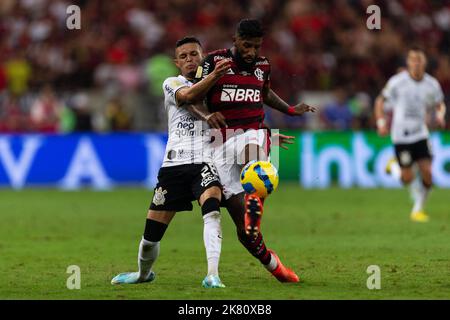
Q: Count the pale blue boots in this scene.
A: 2